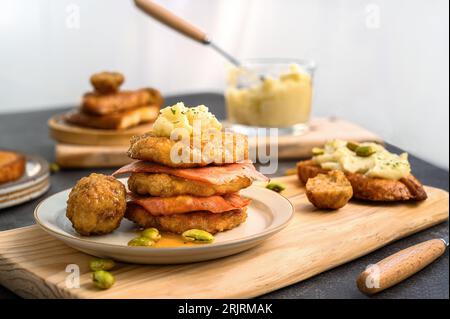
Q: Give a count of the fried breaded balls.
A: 3